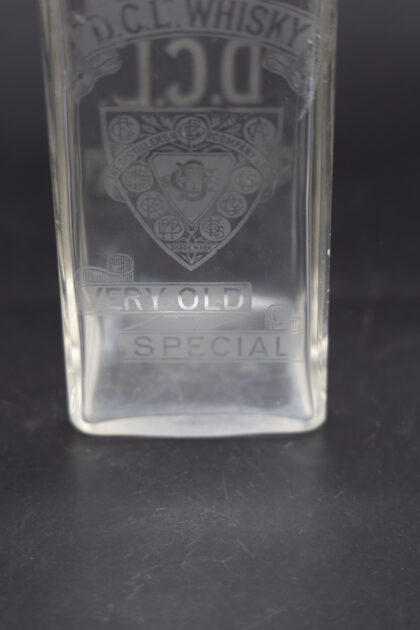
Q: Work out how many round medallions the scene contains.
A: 9